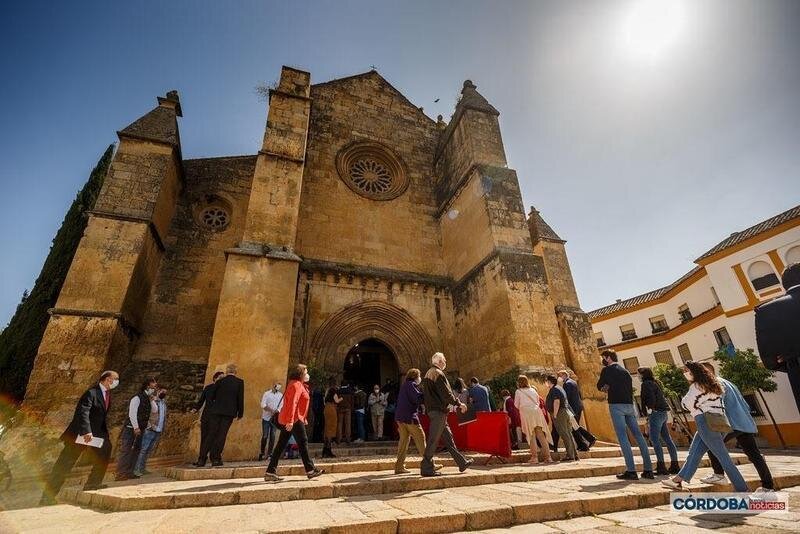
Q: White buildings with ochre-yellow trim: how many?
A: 1